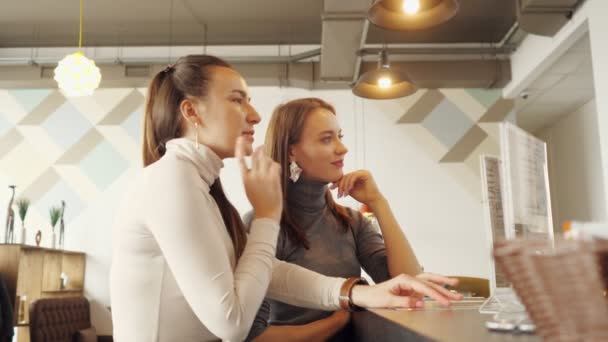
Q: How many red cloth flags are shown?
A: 0